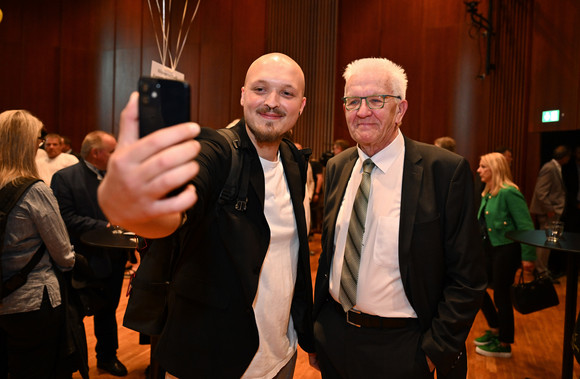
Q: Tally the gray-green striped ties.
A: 1